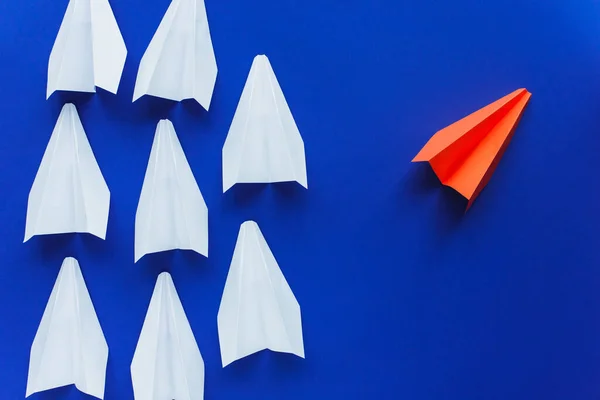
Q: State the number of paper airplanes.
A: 9